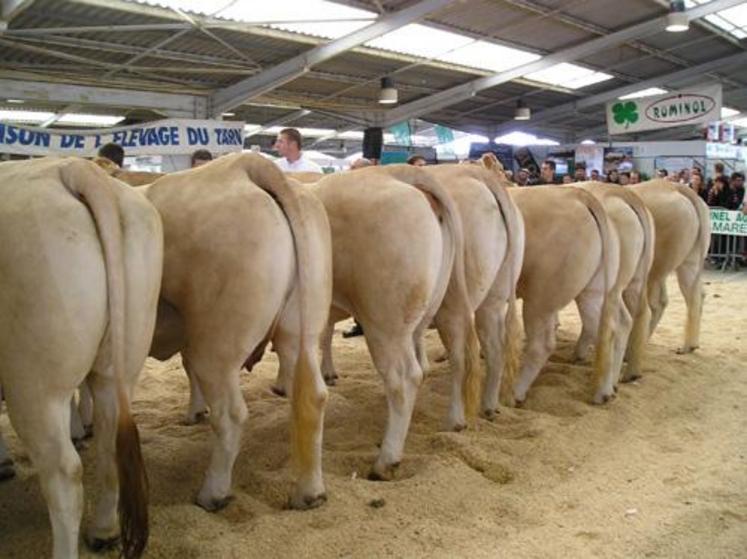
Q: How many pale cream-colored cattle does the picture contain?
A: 7